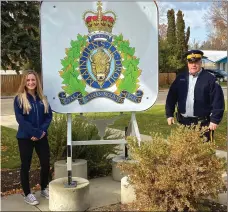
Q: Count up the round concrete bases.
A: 4